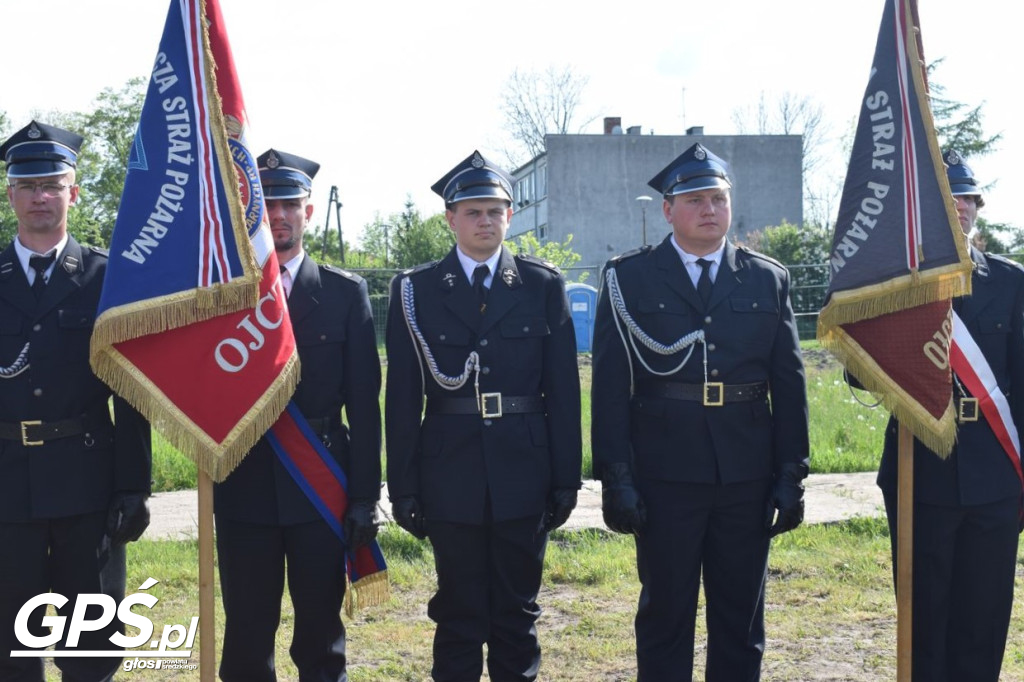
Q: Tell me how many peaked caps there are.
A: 5